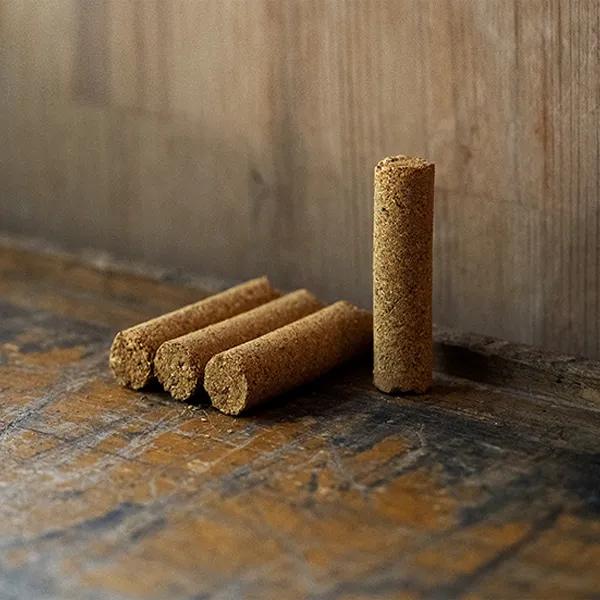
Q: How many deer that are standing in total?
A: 0